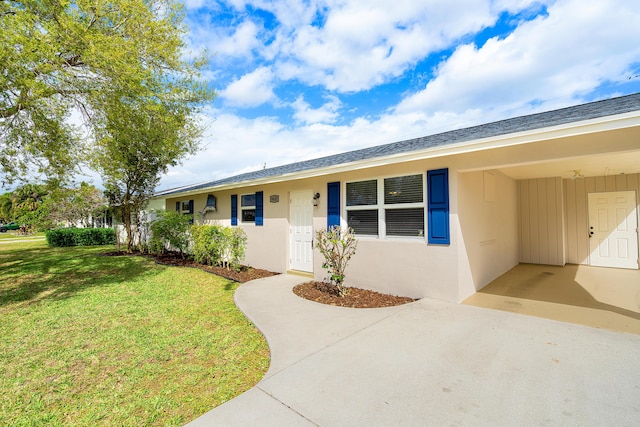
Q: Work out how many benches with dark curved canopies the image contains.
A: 0